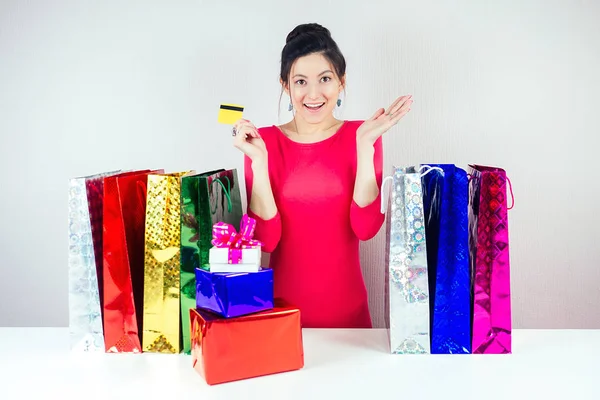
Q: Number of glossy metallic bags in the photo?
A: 7